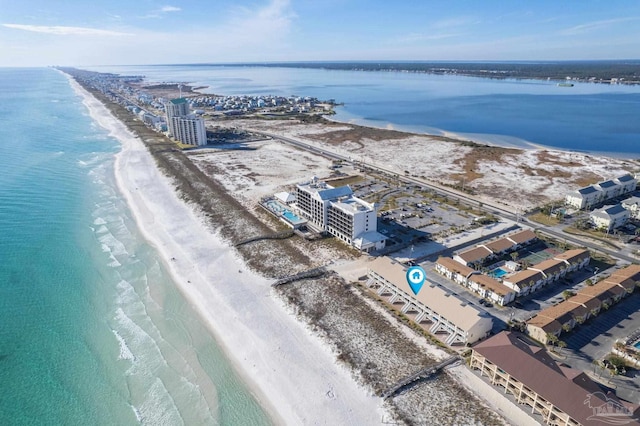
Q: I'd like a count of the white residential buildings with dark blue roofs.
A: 4